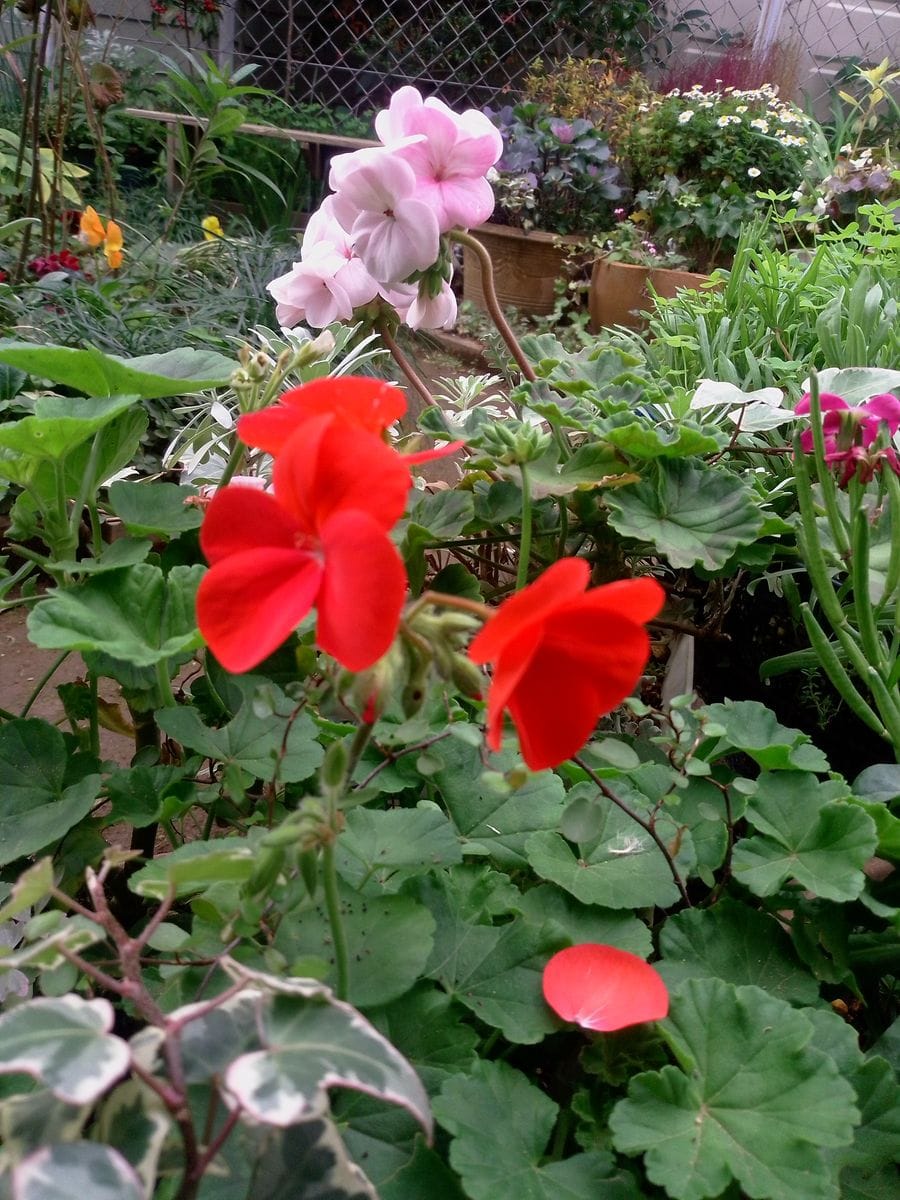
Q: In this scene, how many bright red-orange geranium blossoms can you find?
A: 3